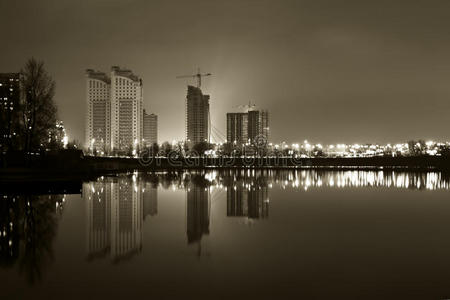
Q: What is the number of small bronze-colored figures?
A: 0